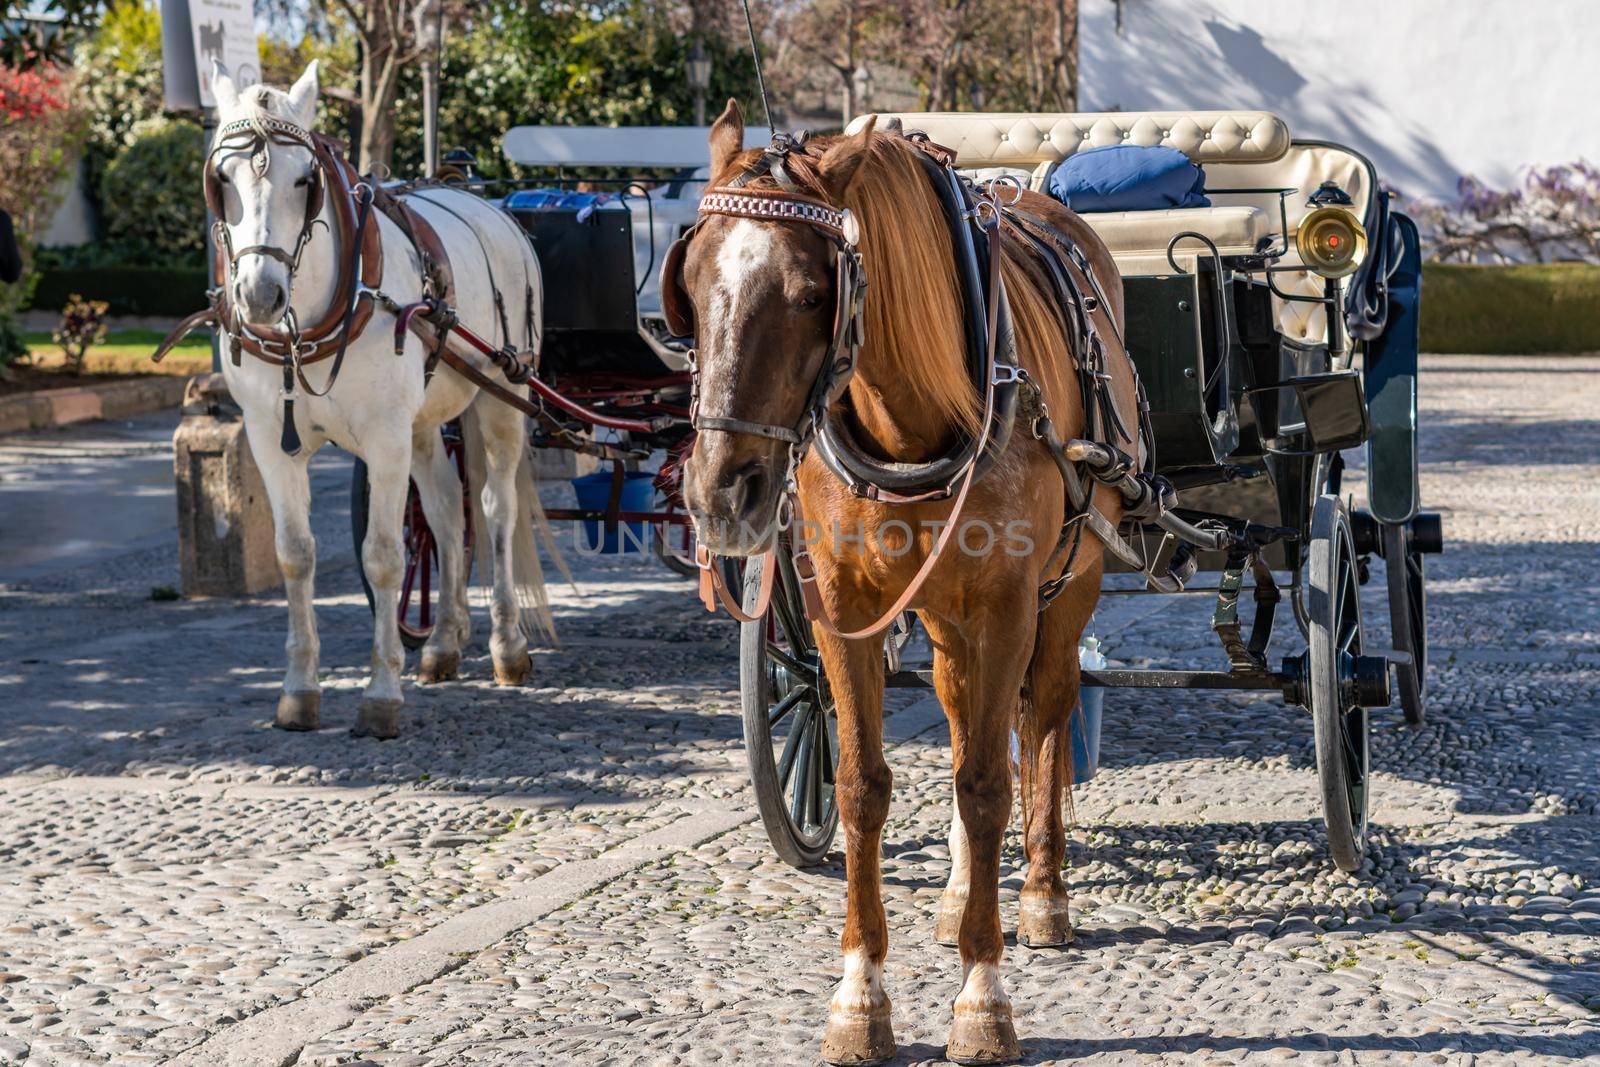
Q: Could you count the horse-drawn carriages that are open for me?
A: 2